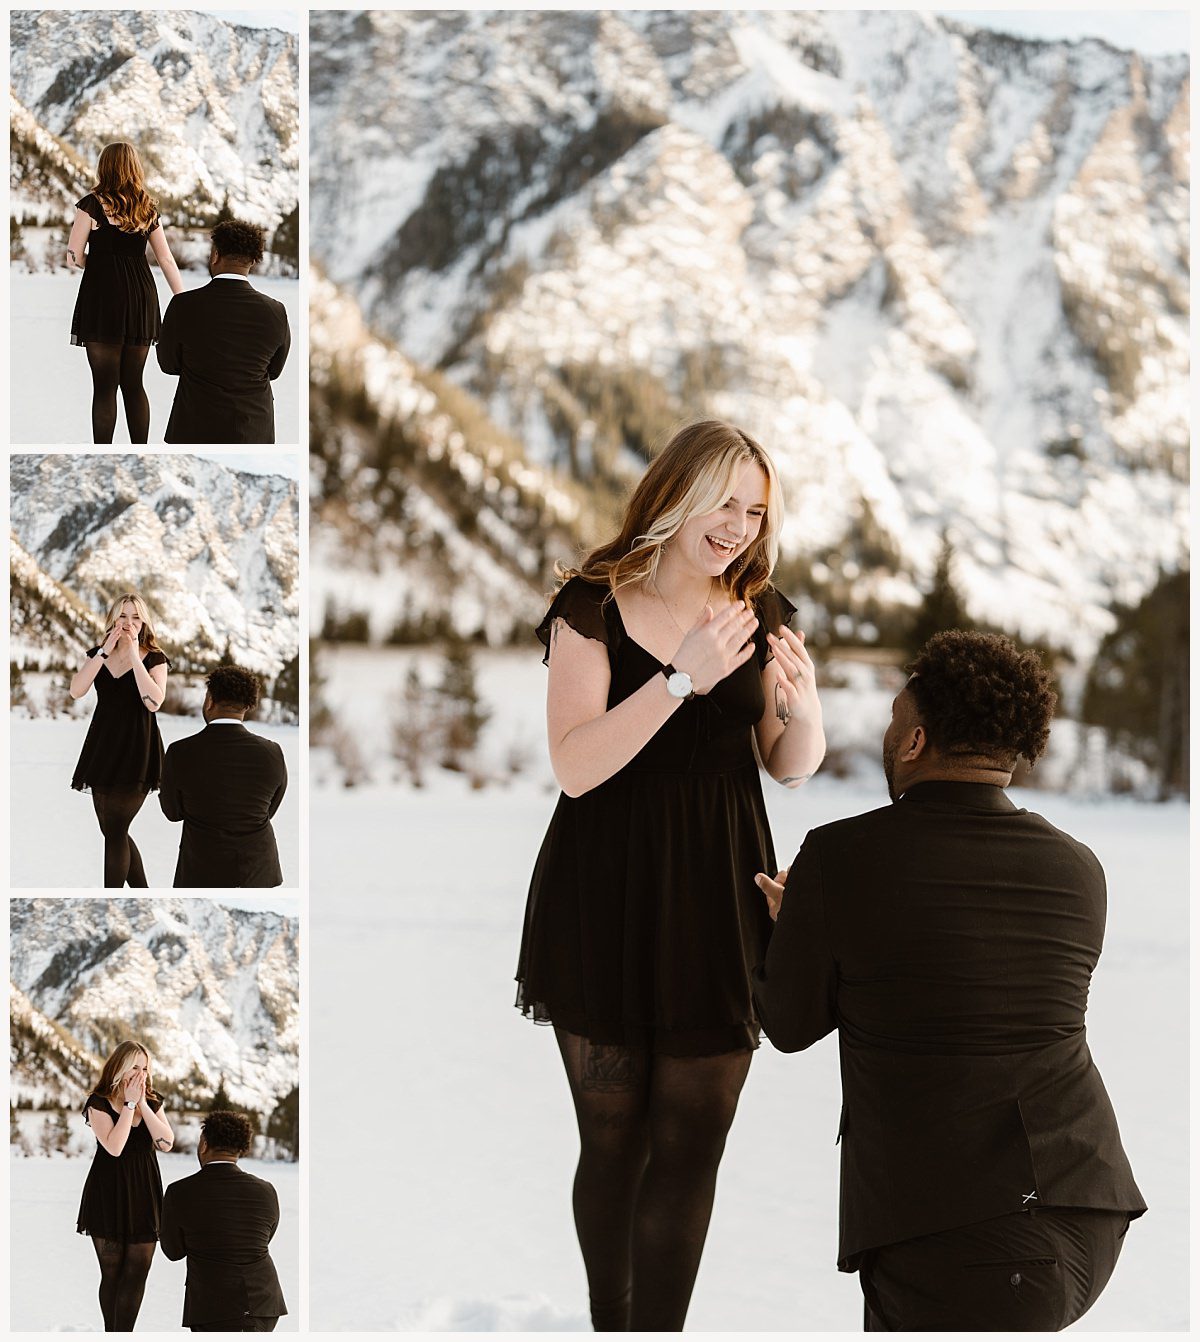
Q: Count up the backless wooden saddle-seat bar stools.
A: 0